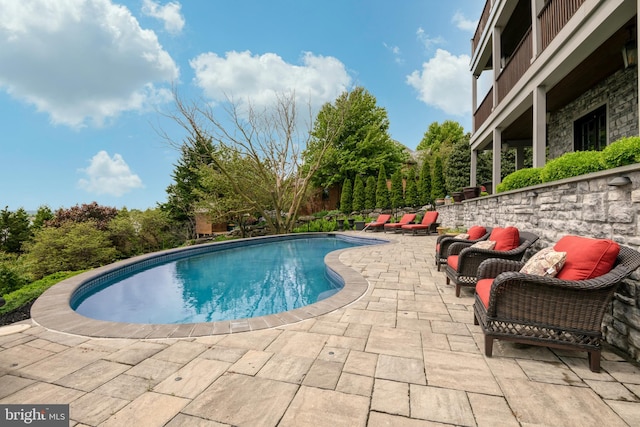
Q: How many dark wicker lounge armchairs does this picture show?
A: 3